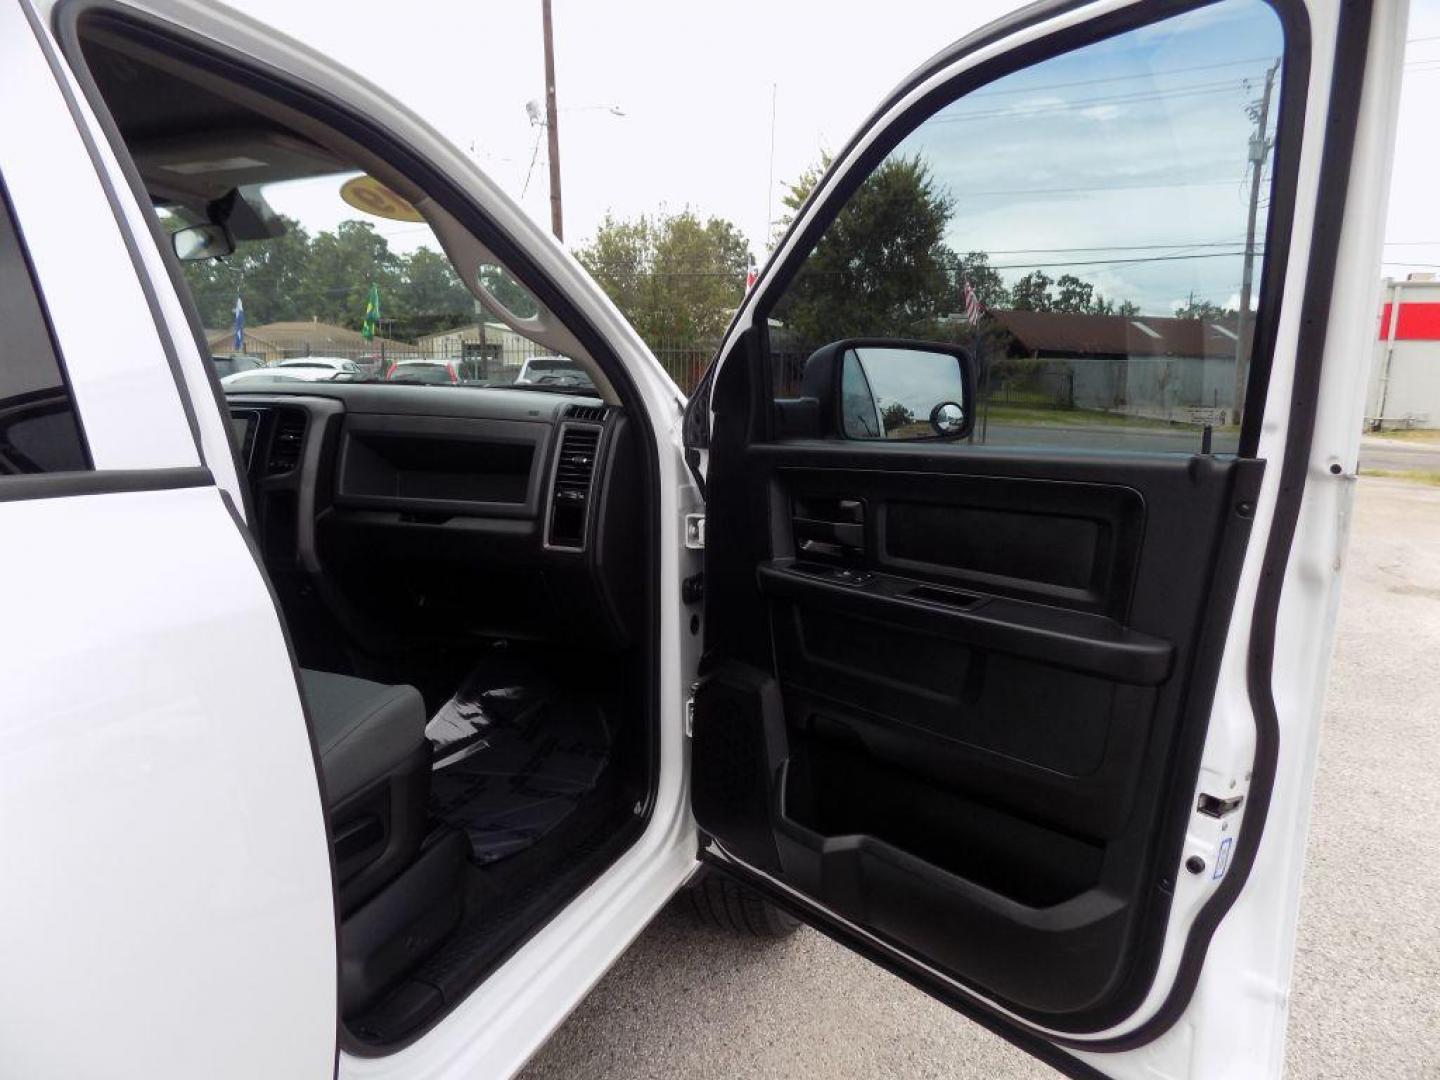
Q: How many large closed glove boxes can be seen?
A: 1